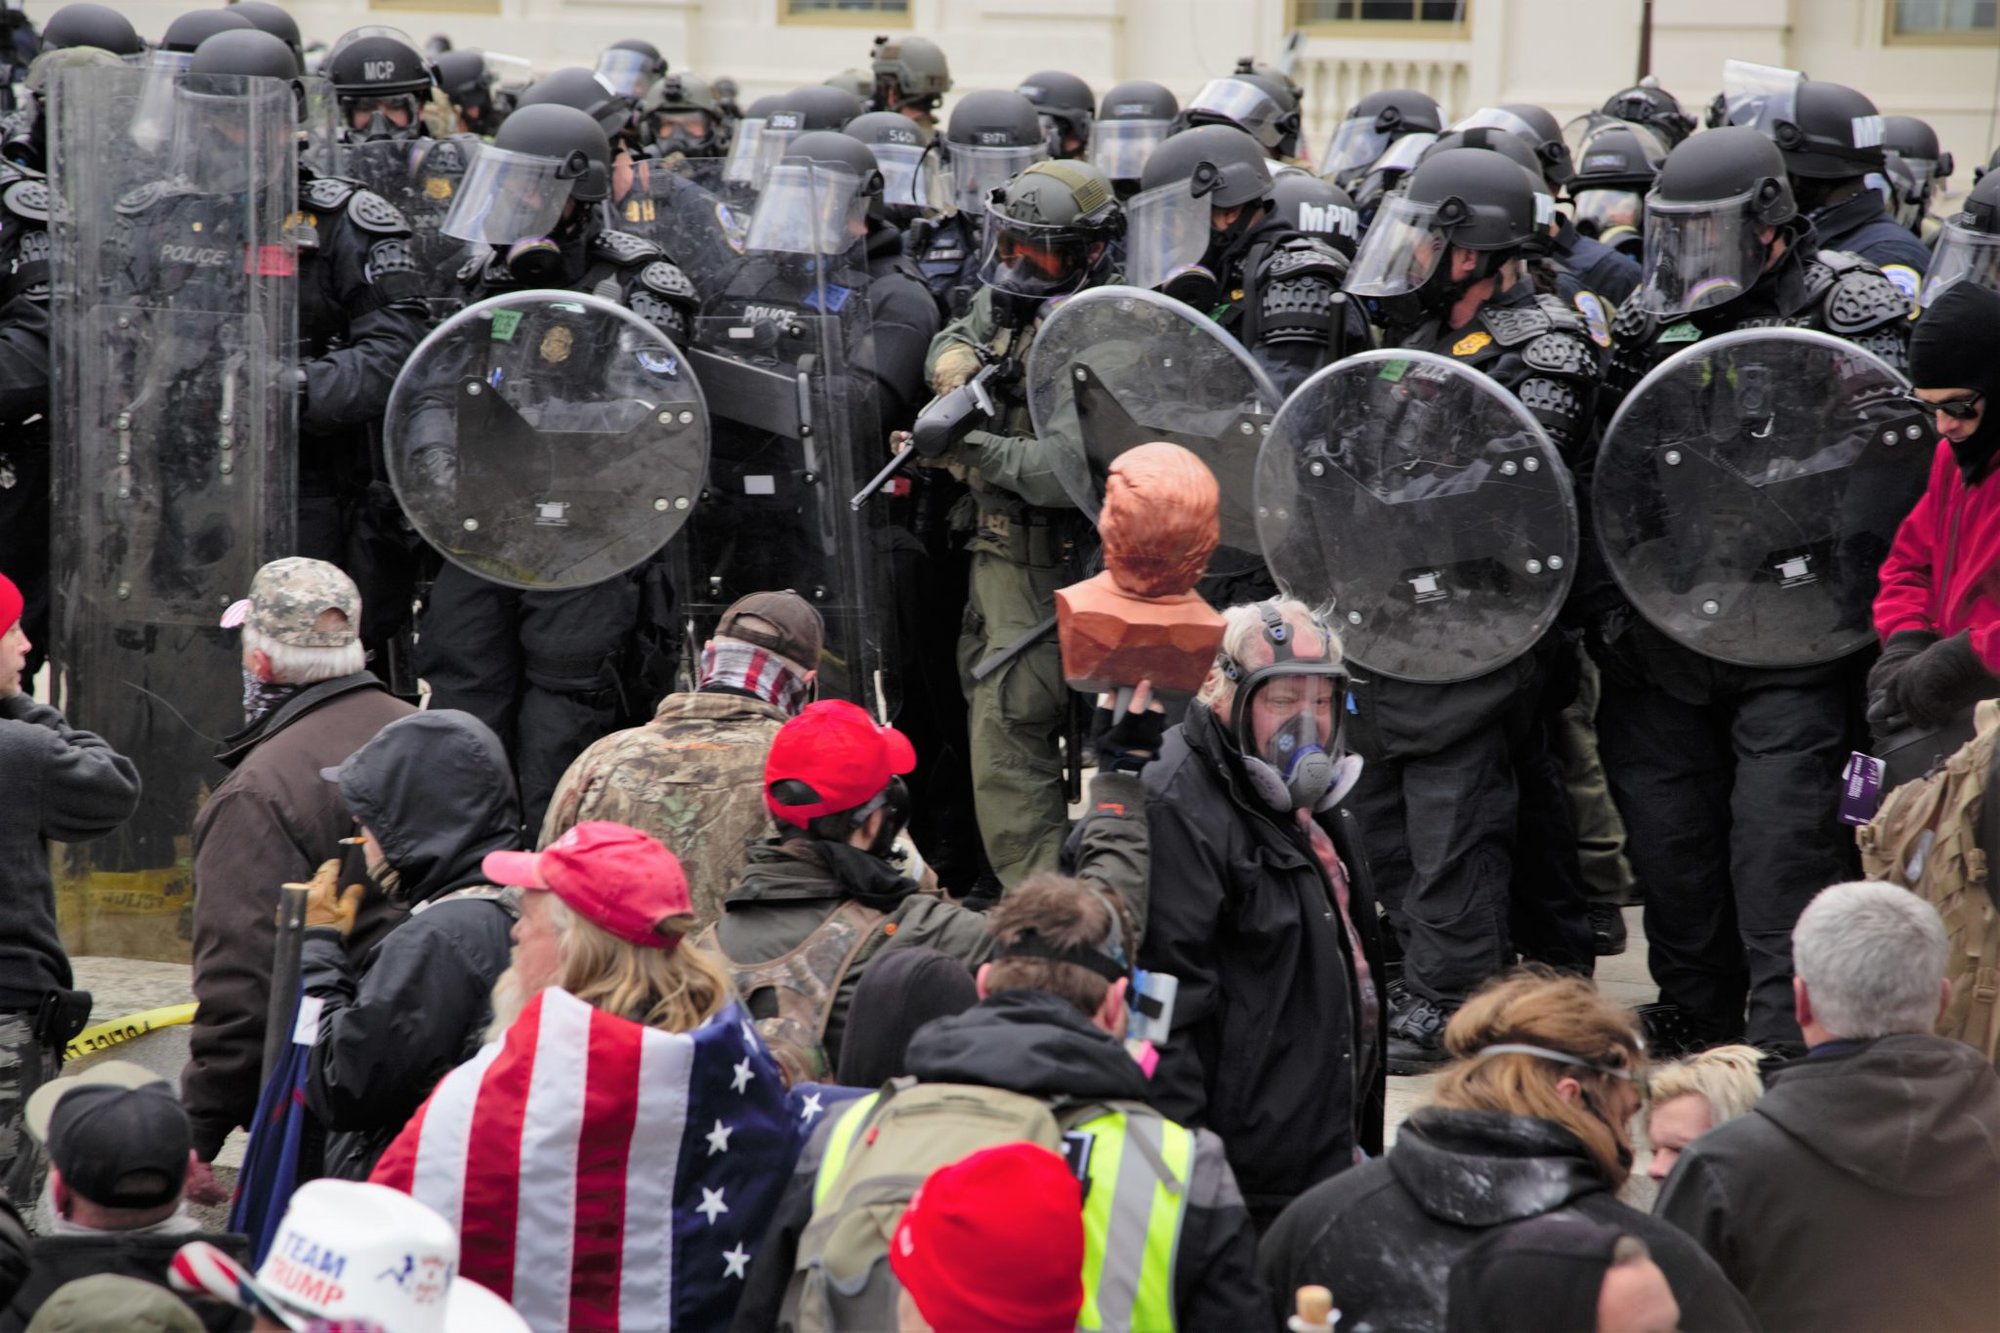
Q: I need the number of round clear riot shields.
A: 4